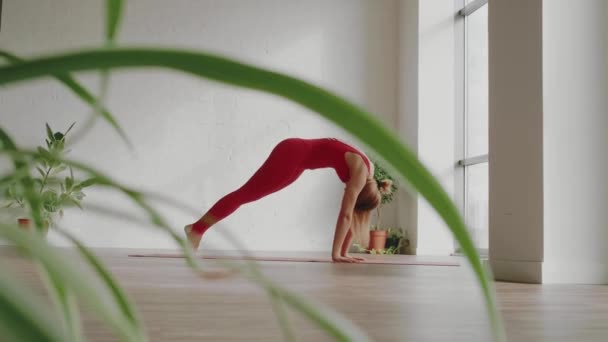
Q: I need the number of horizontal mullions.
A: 2